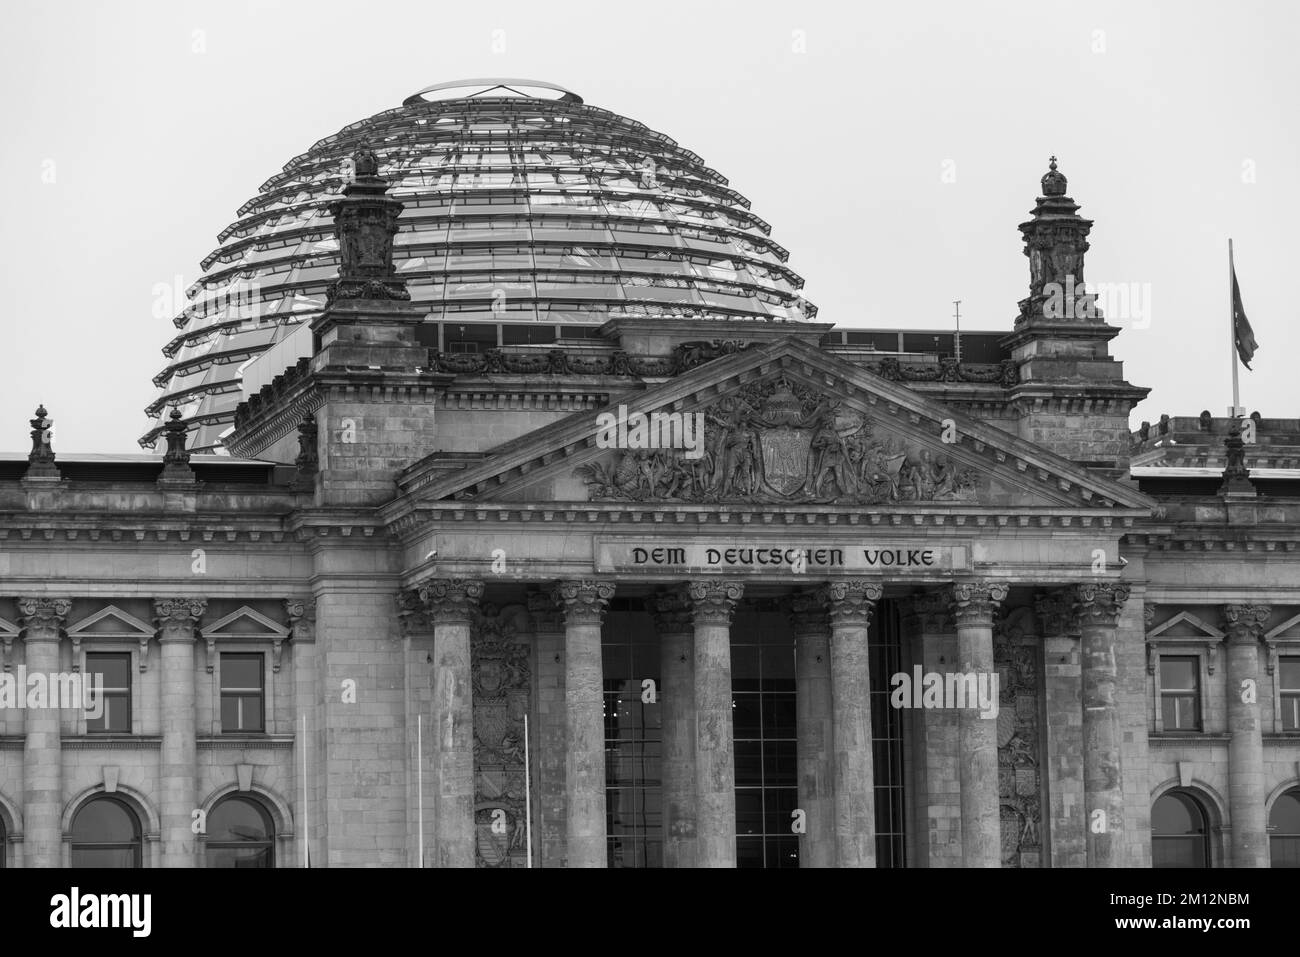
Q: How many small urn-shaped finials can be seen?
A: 4